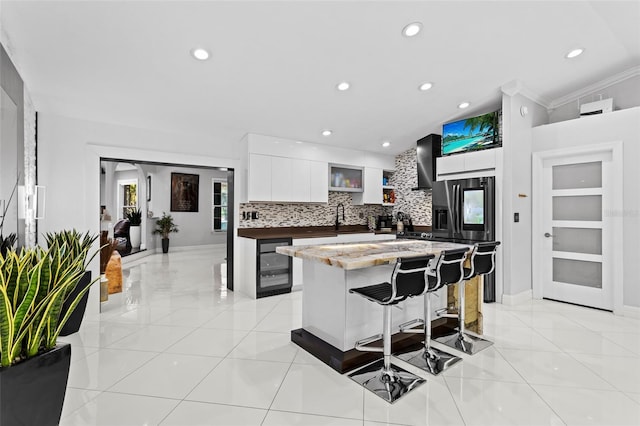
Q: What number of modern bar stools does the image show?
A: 3